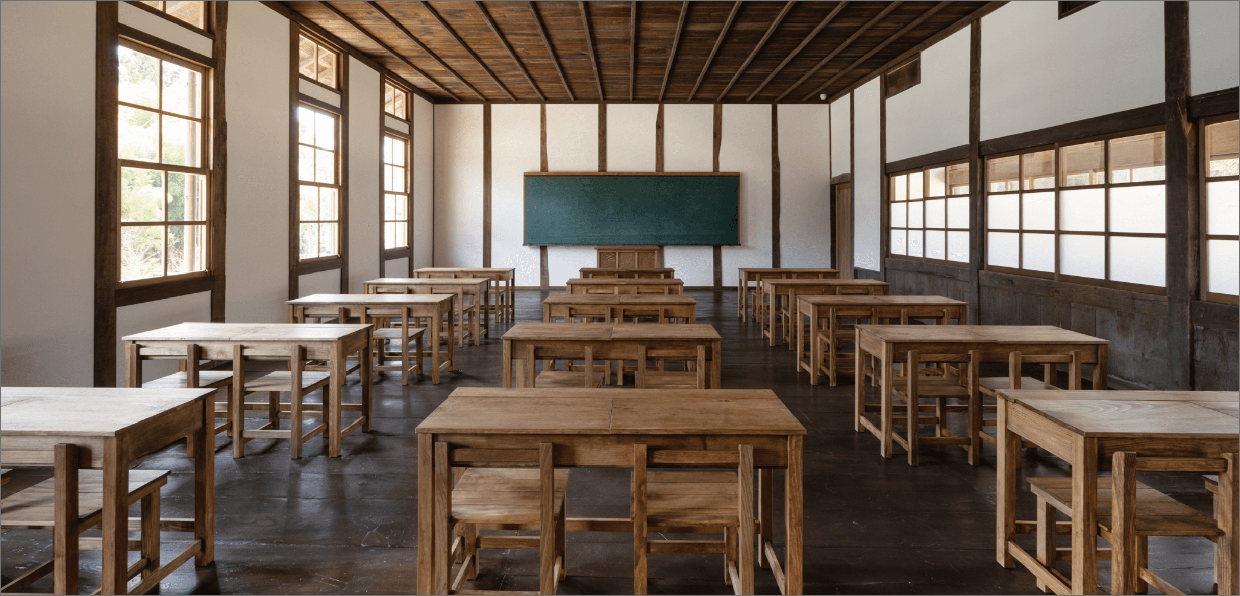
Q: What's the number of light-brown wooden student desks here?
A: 15